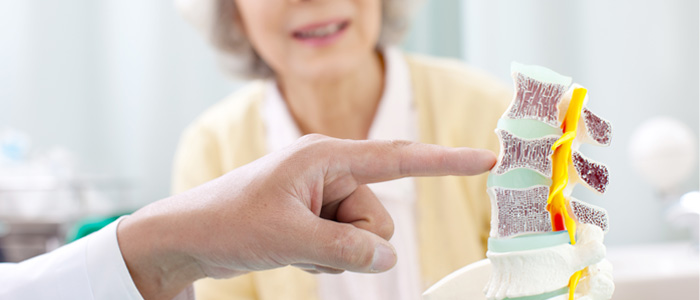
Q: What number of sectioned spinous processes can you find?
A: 3